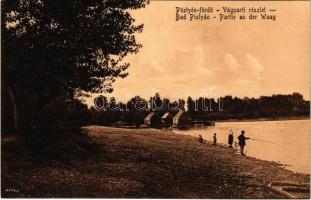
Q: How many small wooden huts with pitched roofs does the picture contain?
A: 3